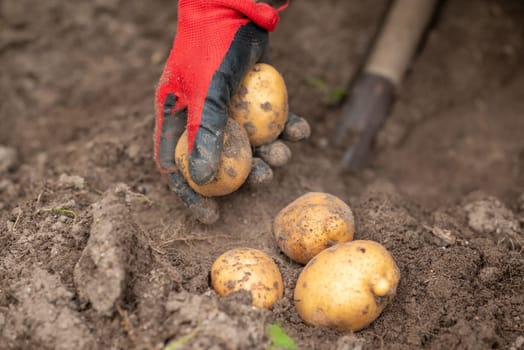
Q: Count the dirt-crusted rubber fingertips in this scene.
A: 5